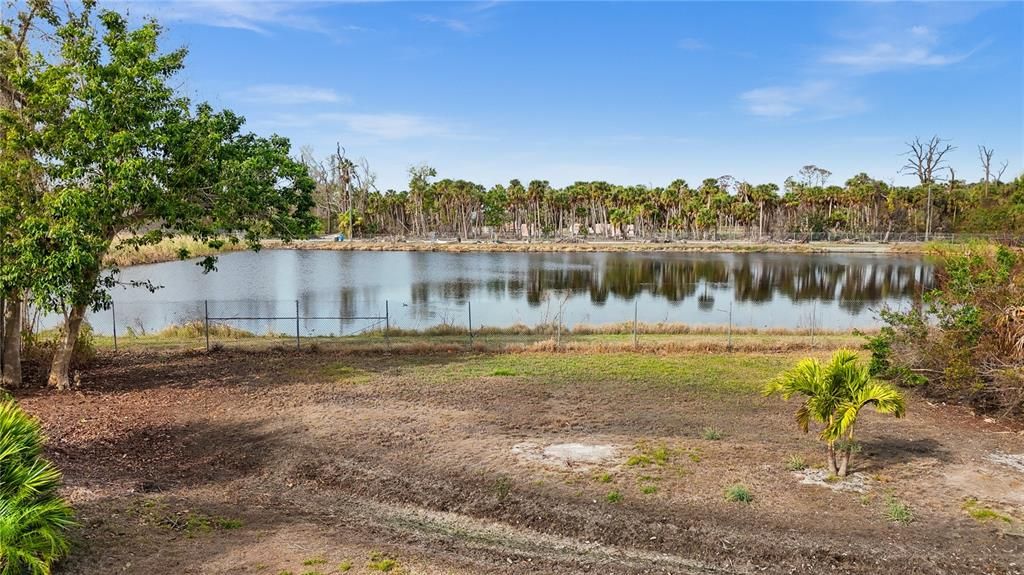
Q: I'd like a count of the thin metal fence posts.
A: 9